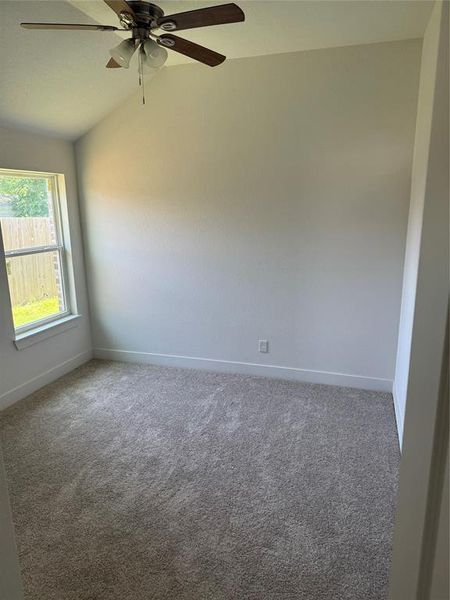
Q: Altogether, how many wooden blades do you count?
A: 5